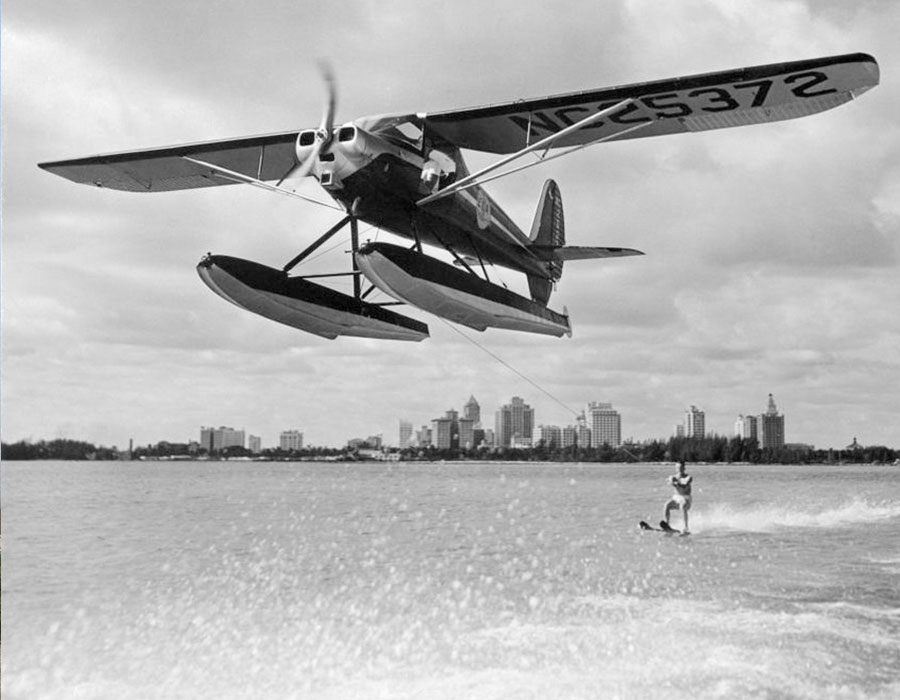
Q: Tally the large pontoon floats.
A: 2